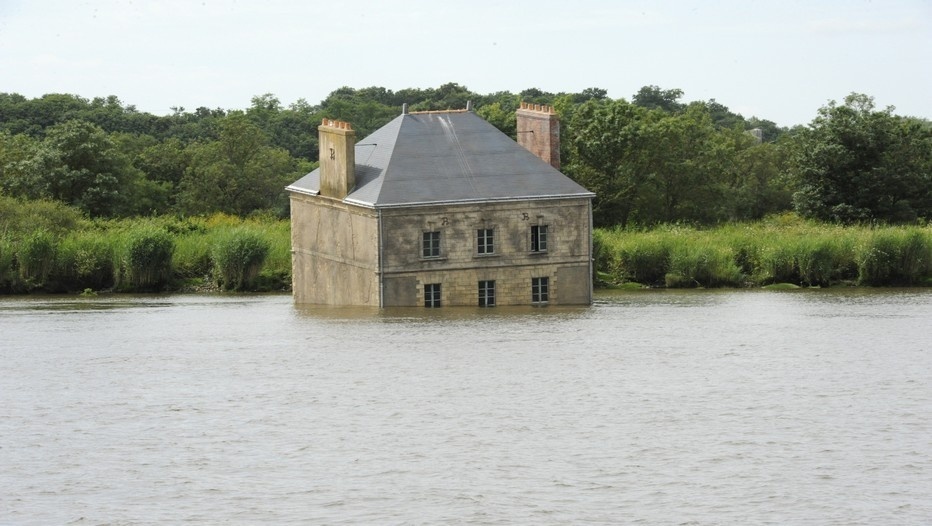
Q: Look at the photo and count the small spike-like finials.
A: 2